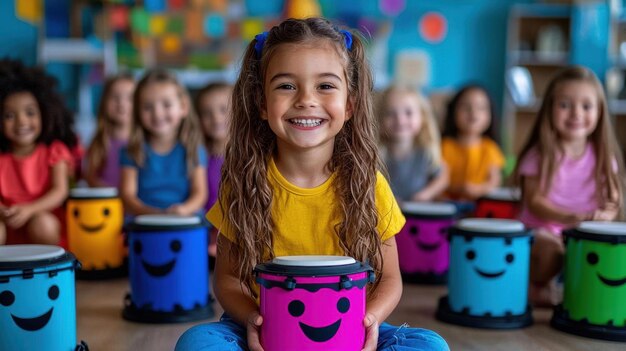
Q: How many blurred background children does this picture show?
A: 7